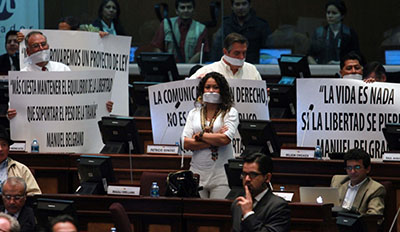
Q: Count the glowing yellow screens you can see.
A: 0